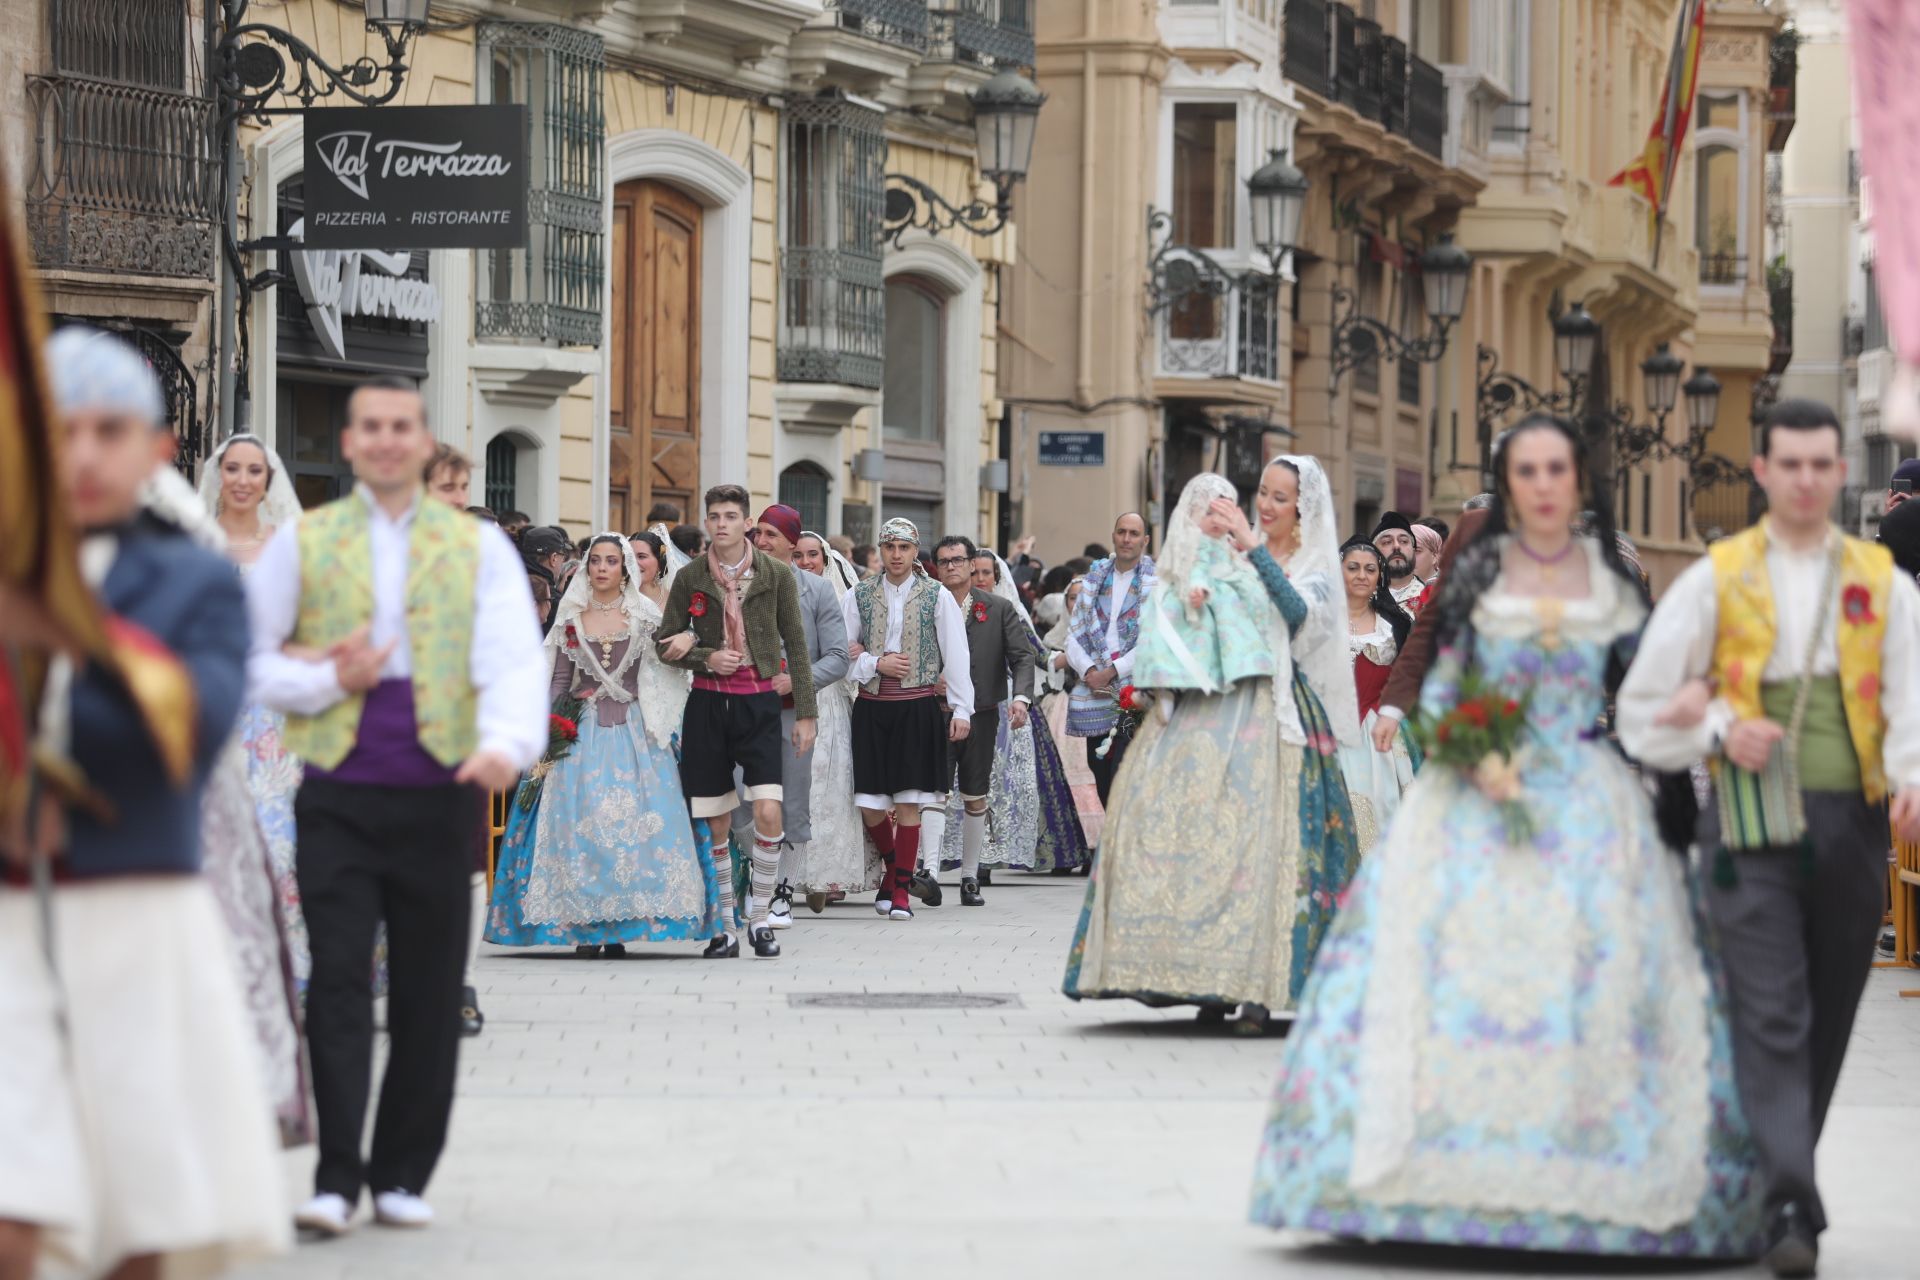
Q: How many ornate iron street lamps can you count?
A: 7